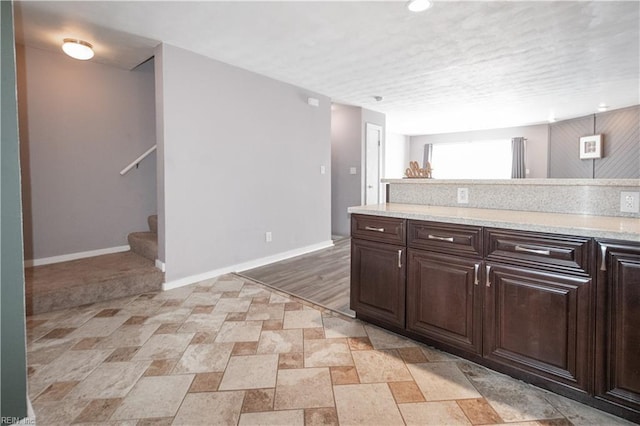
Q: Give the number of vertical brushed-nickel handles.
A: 4